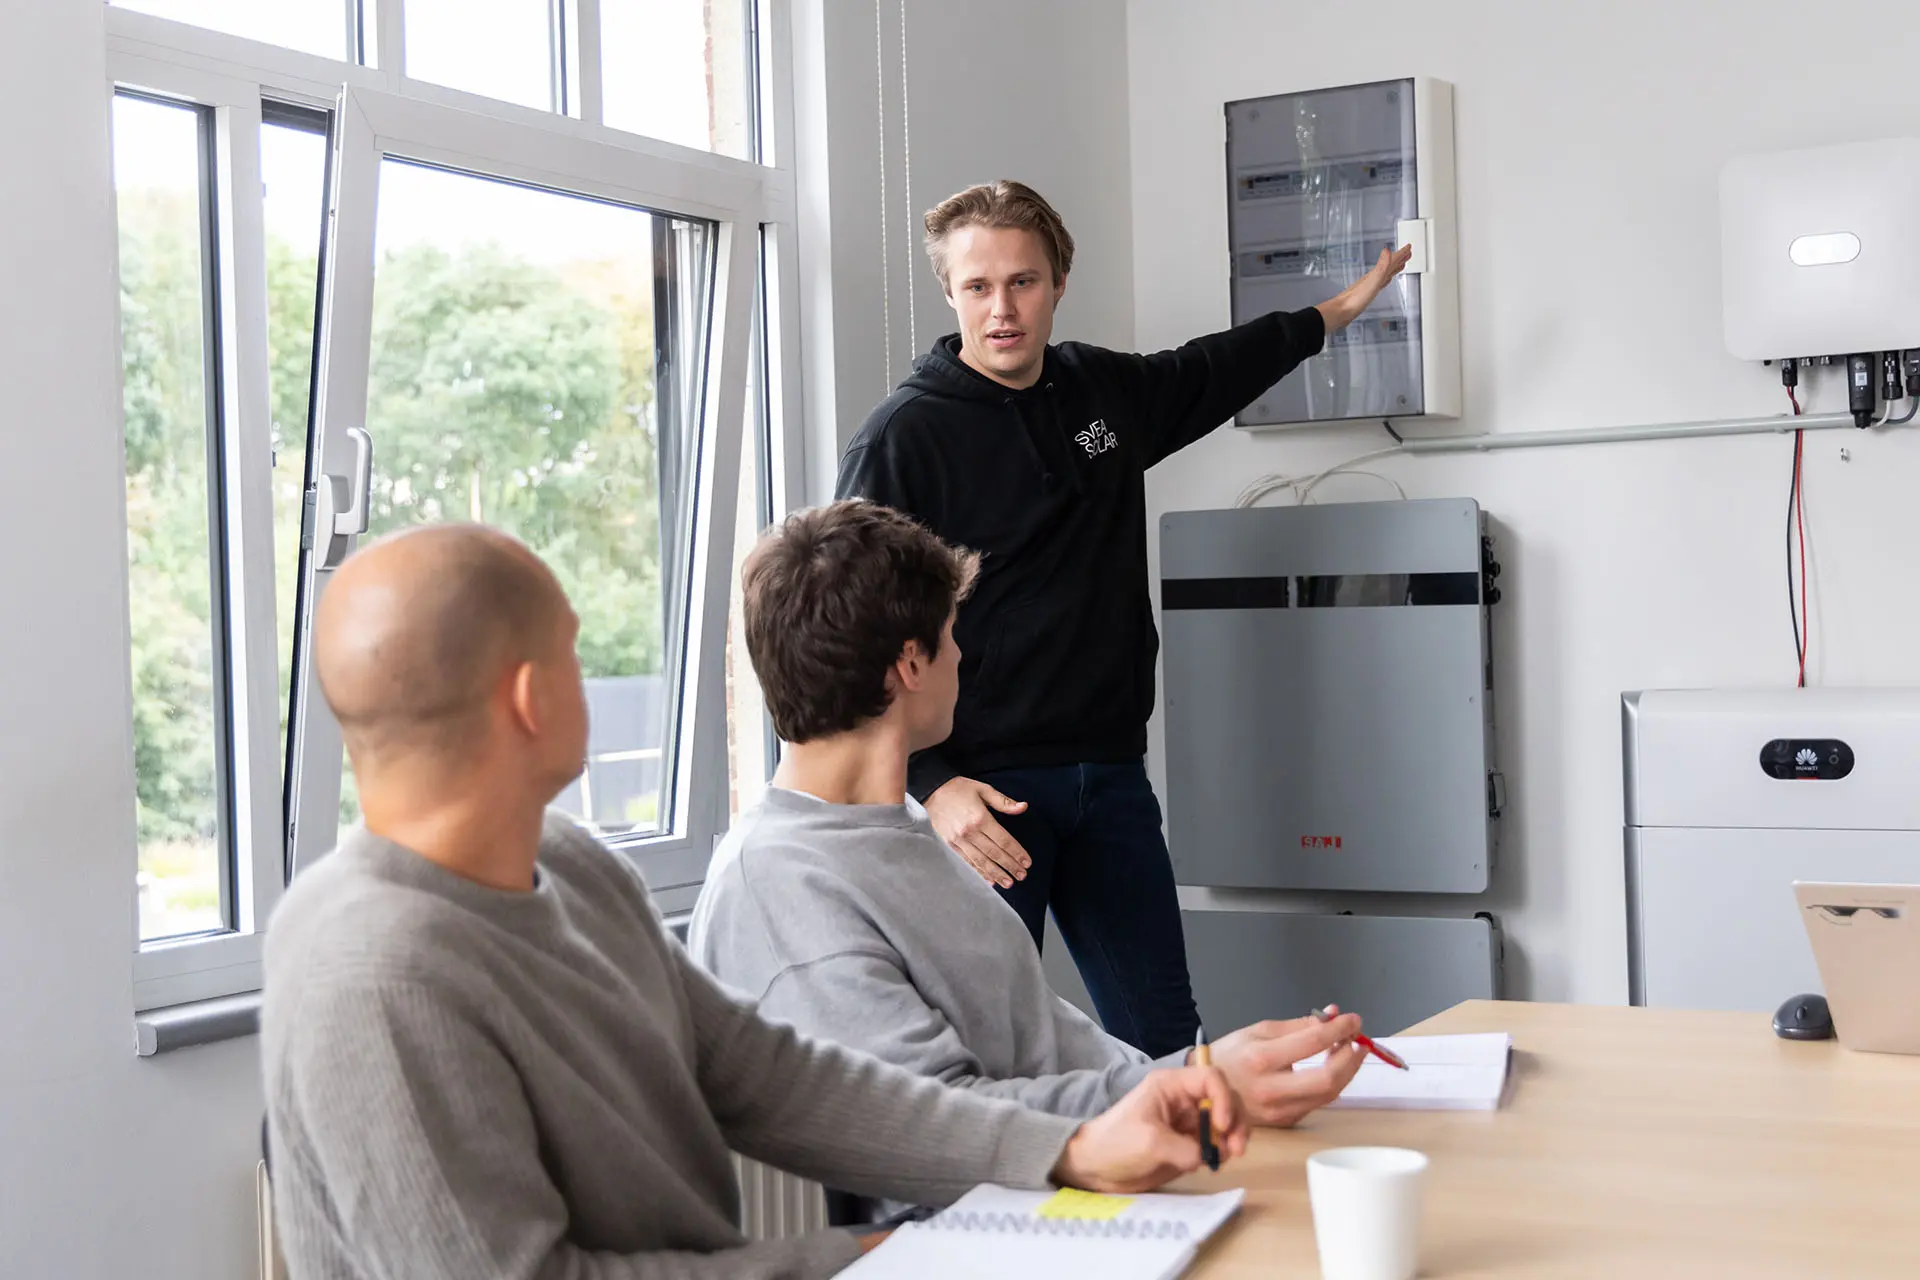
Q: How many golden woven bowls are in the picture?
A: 0